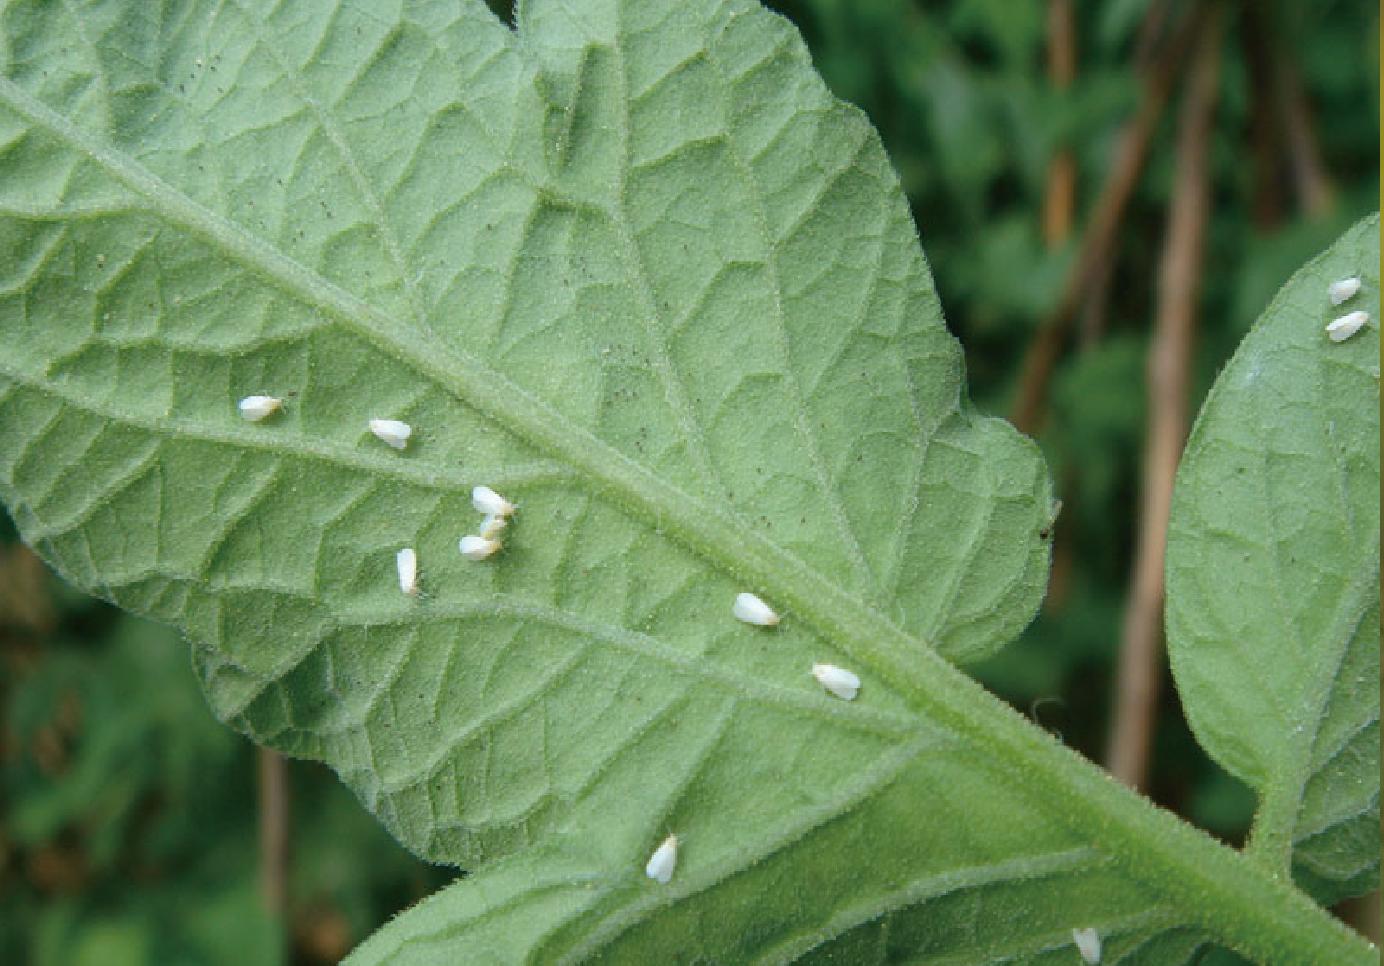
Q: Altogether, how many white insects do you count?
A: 12